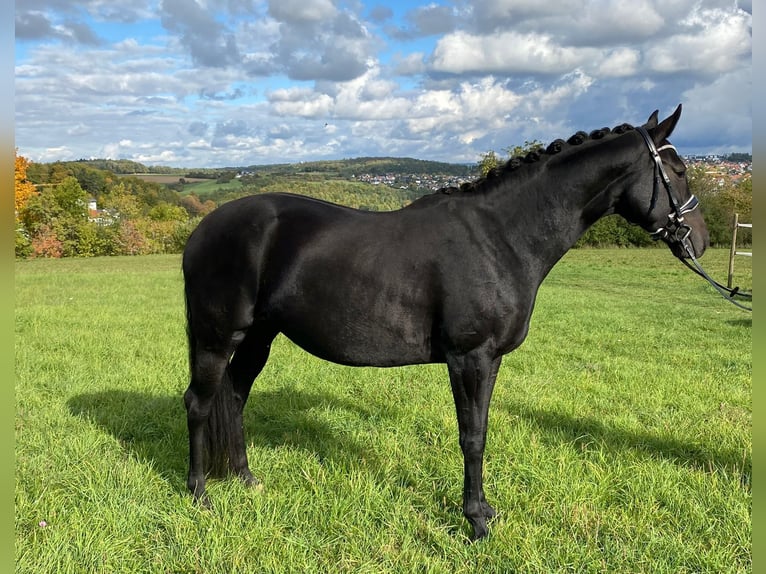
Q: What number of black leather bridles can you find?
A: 1